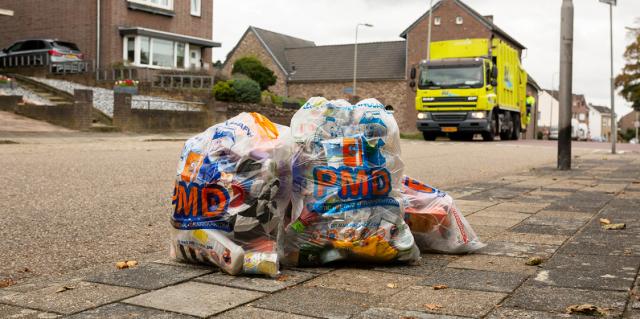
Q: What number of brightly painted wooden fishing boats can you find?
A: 0